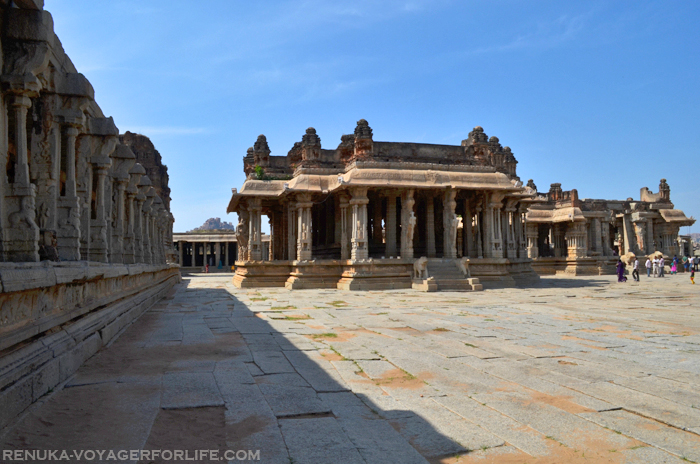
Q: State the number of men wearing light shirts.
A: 5